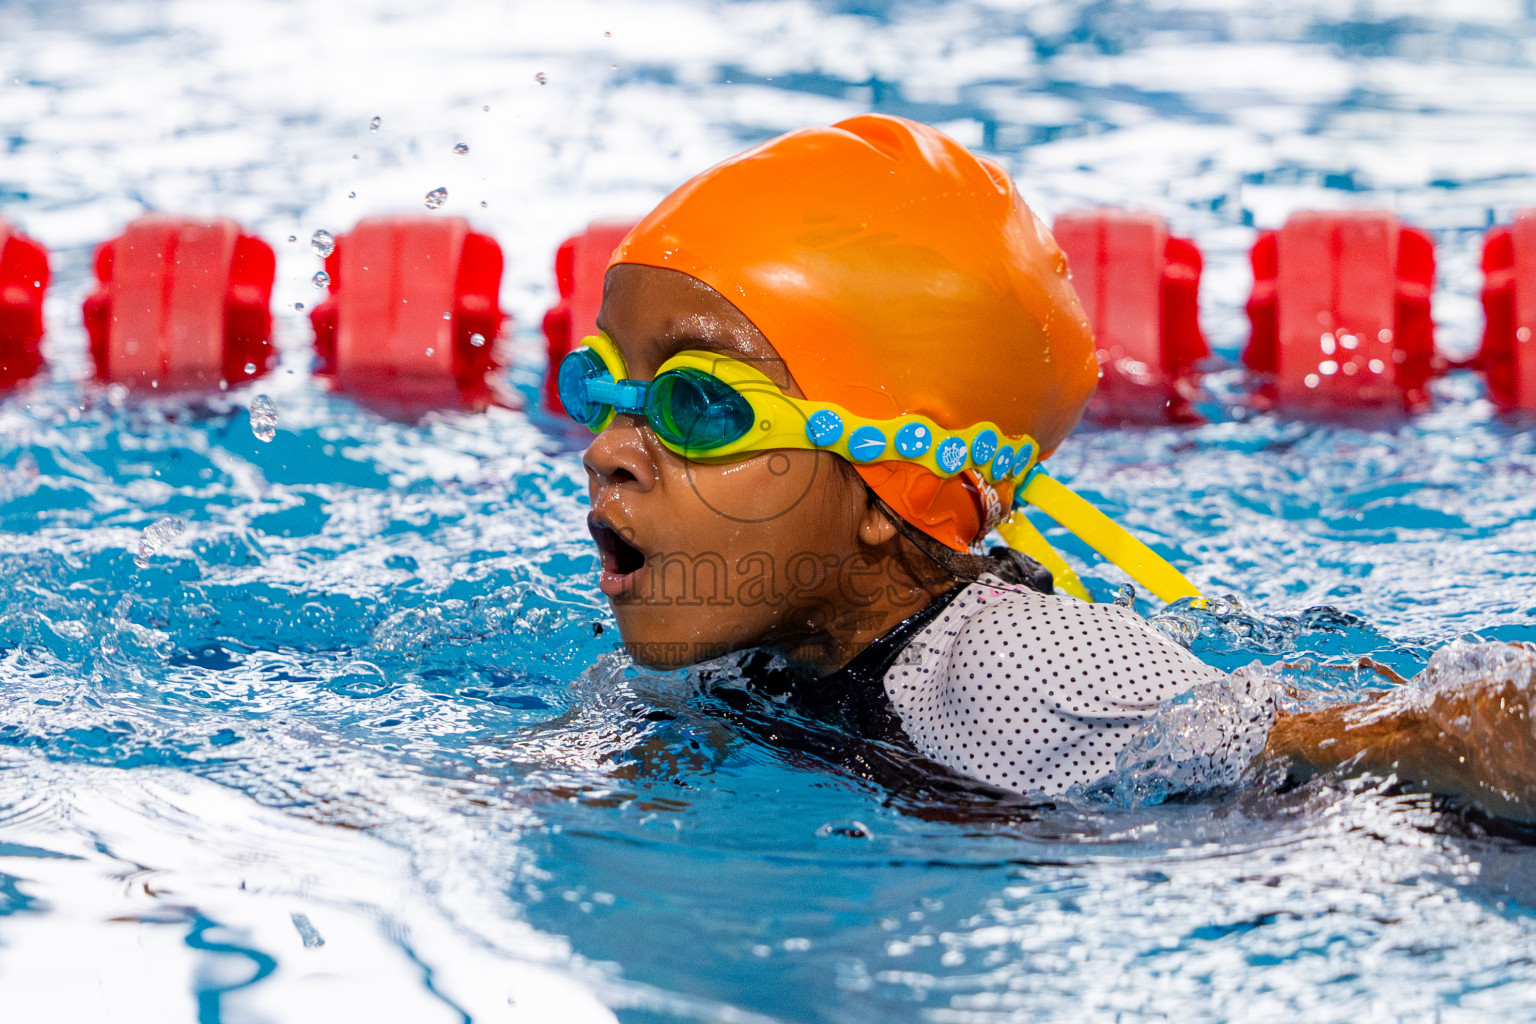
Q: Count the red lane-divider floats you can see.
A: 7